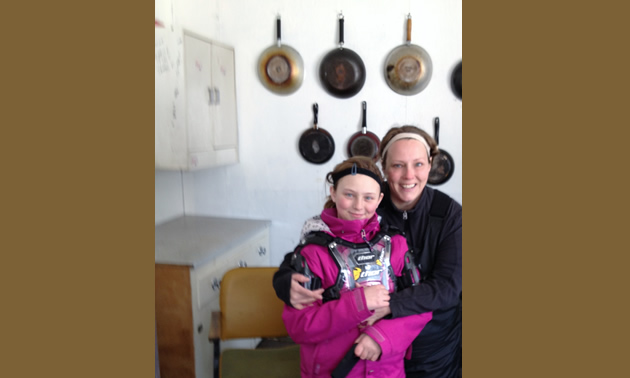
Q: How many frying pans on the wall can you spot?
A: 7